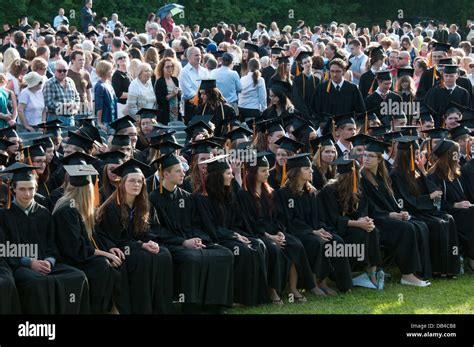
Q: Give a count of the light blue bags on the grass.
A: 1